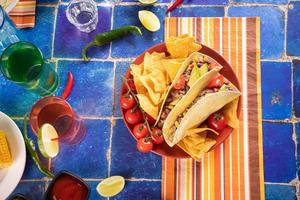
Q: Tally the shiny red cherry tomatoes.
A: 6